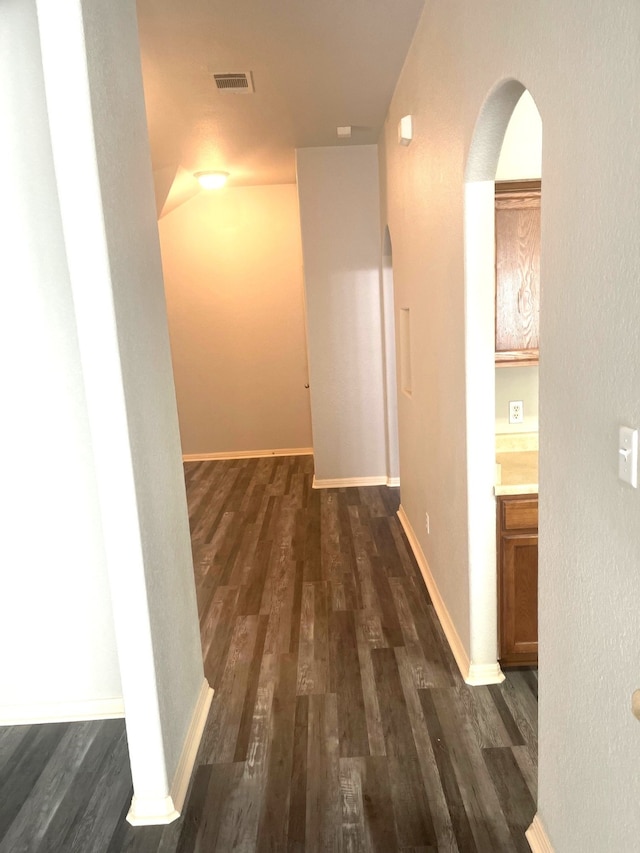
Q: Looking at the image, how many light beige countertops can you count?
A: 1